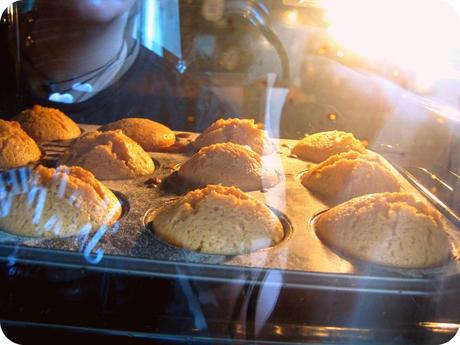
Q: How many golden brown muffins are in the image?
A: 11